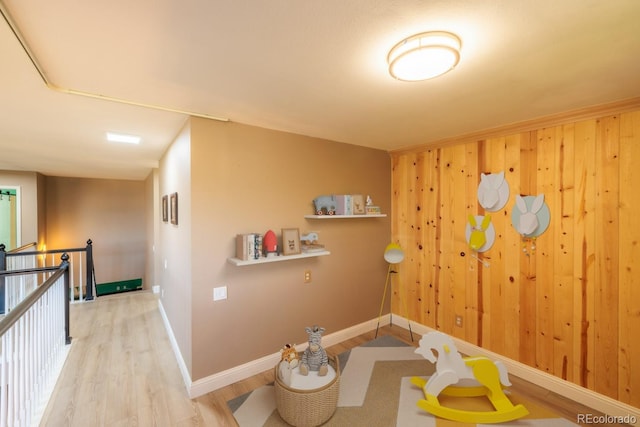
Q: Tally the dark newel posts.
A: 3